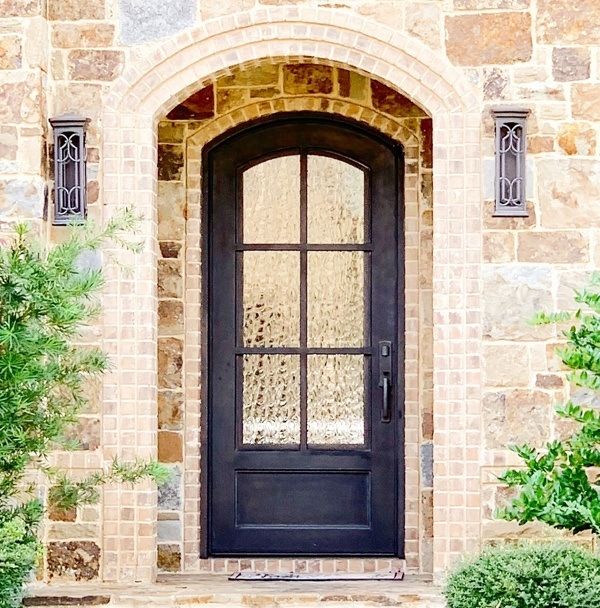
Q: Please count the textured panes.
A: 6